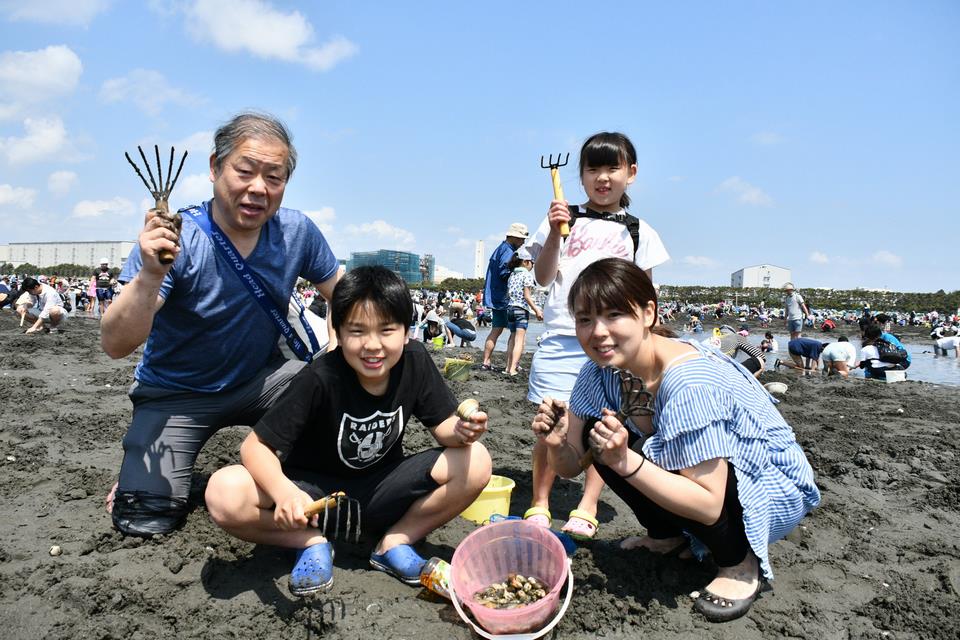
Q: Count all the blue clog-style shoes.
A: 2